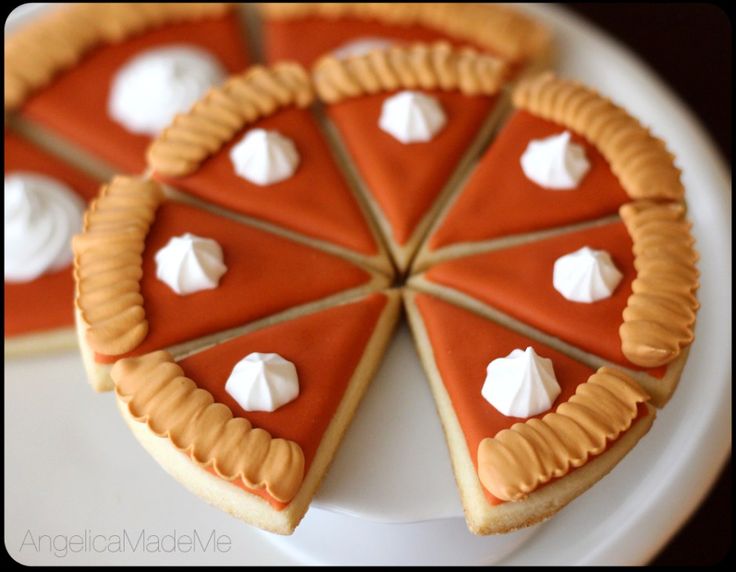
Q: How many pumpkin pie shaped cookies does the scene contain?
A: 10